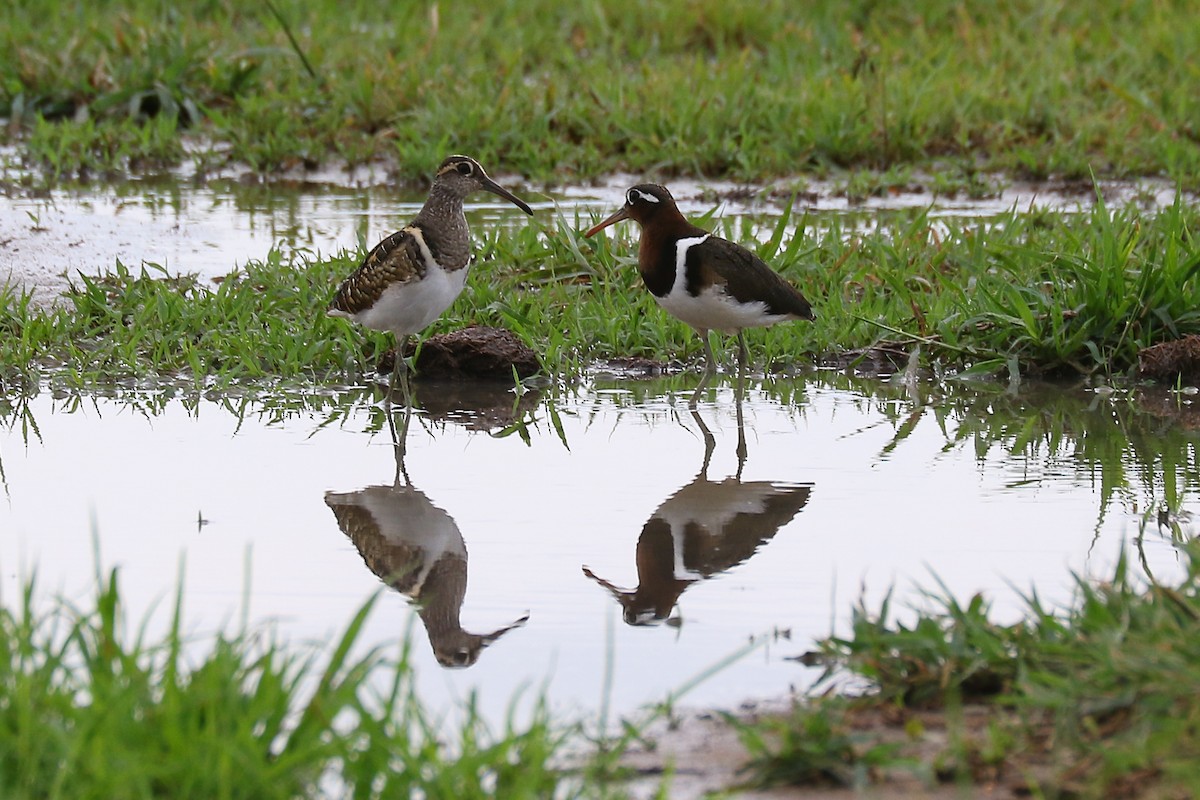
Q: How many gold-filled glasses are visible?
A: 0